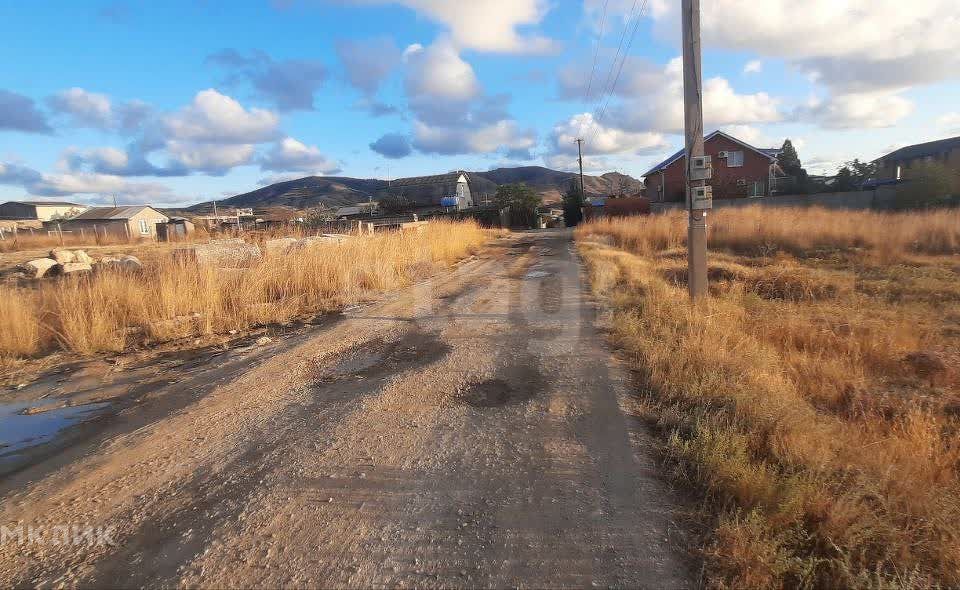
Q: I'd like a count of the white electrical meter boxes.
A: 2